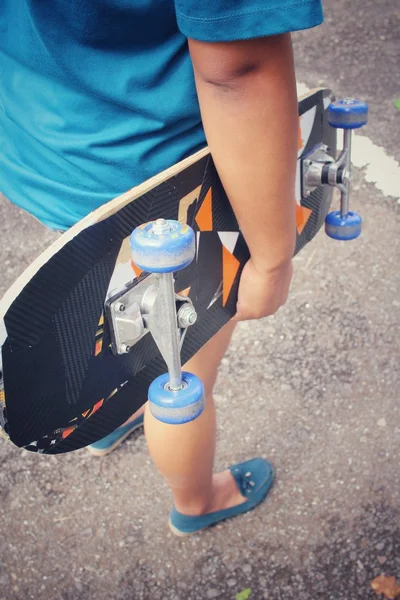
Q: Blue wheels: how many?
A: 4